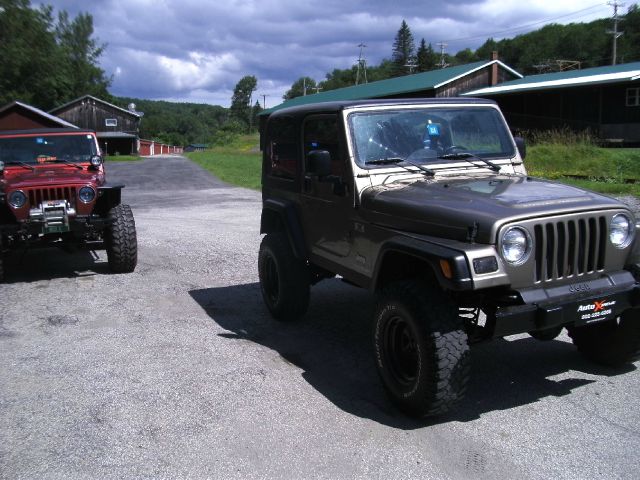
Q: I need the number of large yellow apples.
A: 0